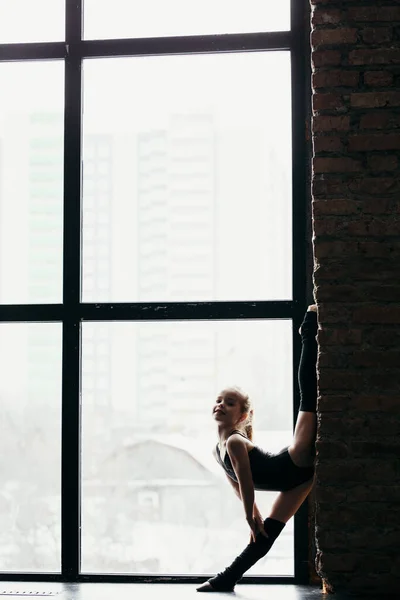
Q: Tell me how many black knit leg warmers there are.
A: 2